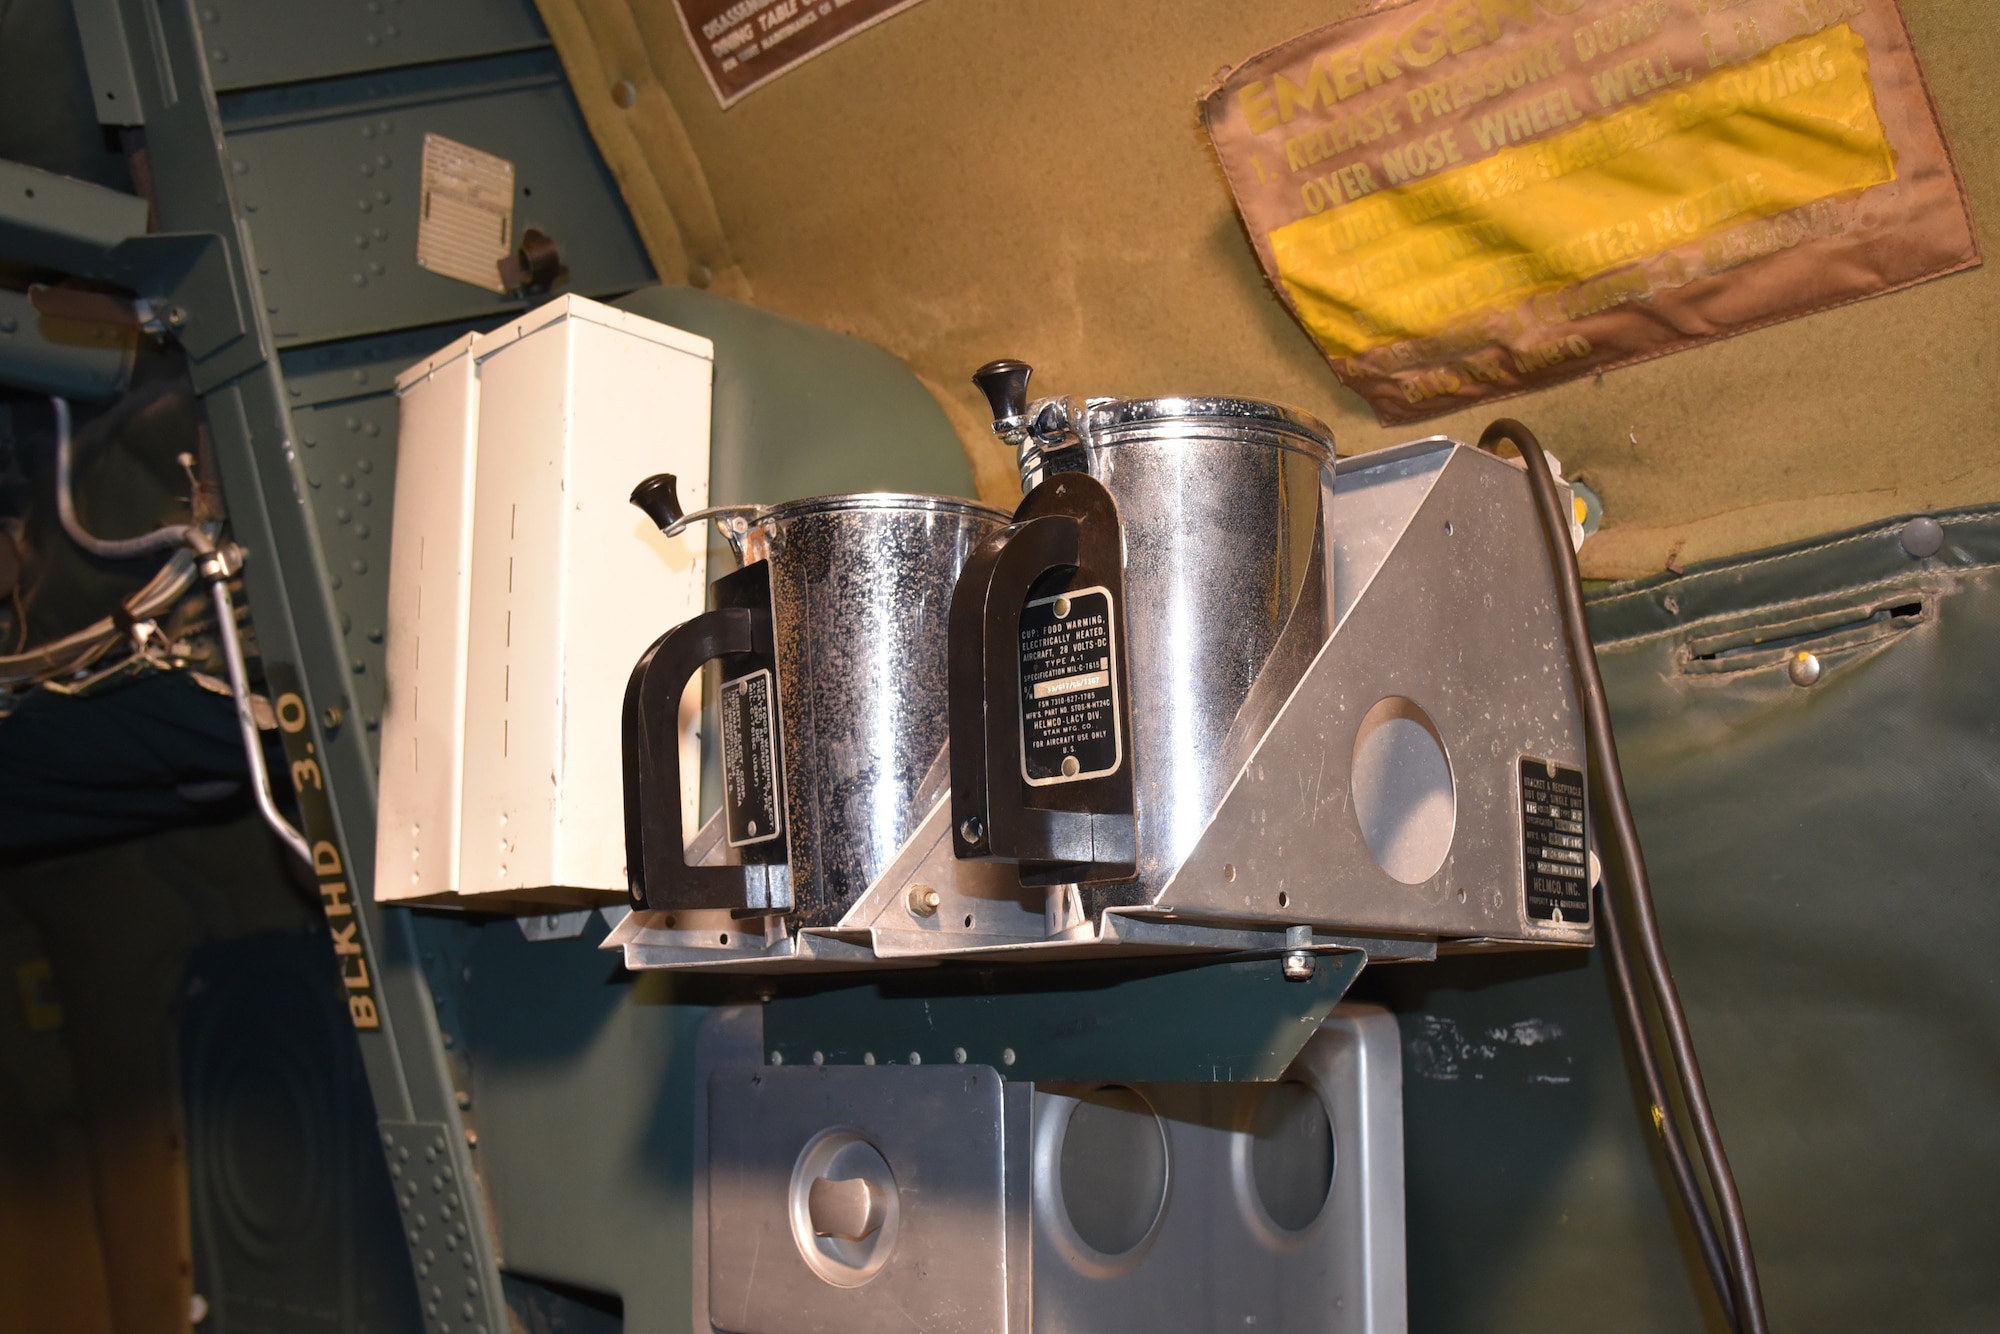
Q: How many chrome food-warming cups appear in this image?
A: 2